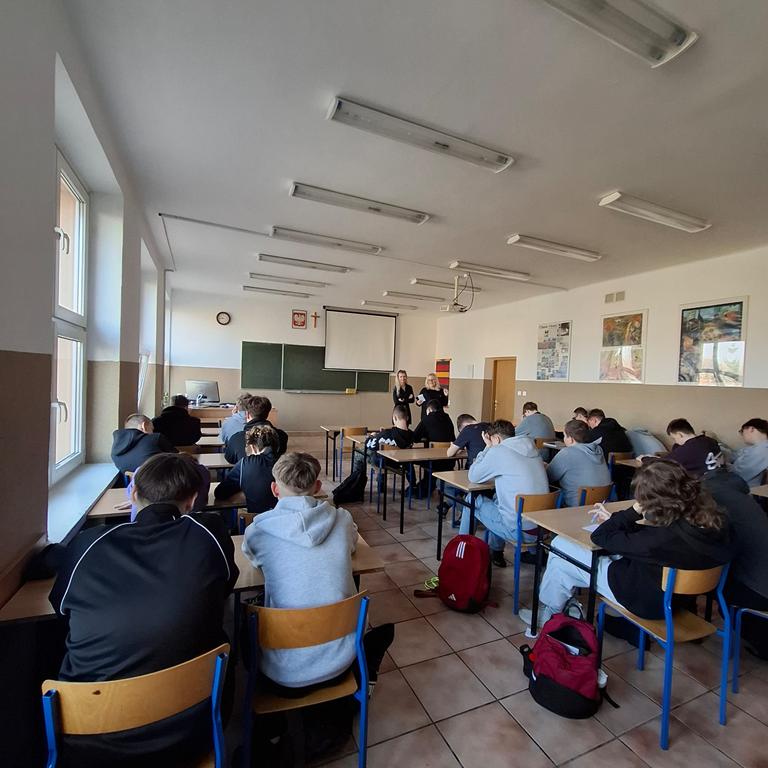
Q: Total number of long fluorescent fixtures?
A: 13